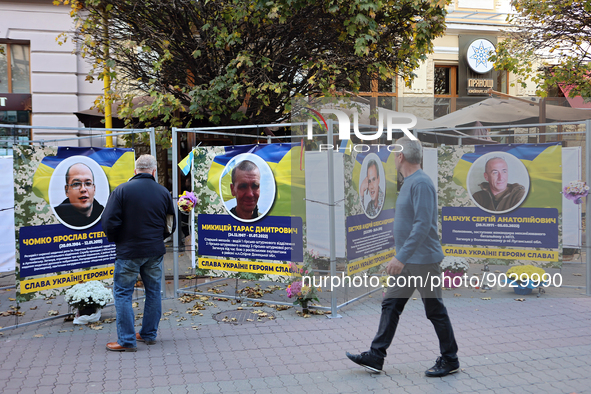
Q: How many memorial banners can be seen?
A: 4